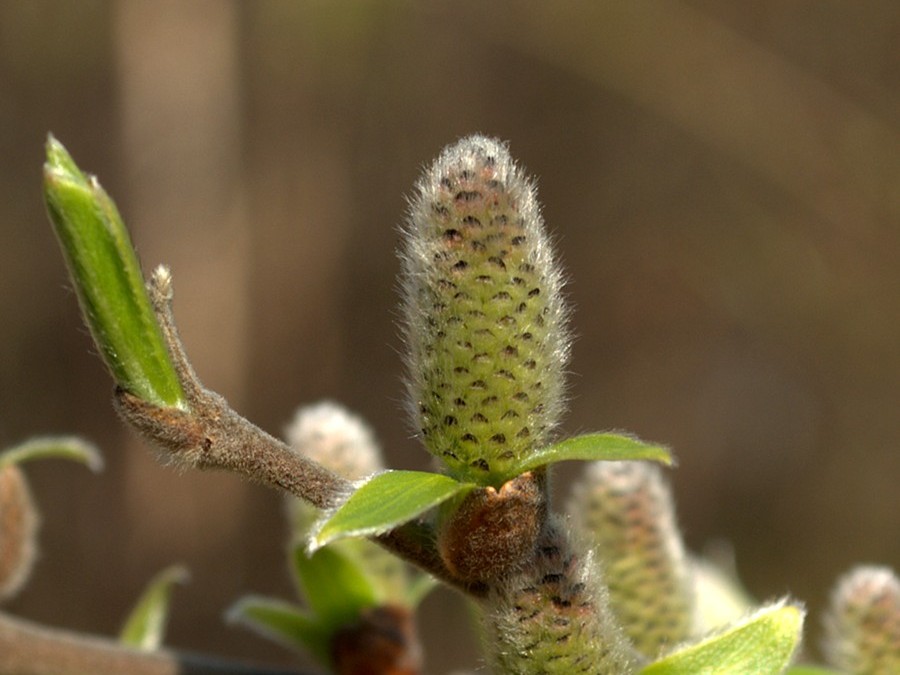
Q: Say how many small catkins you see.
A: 4